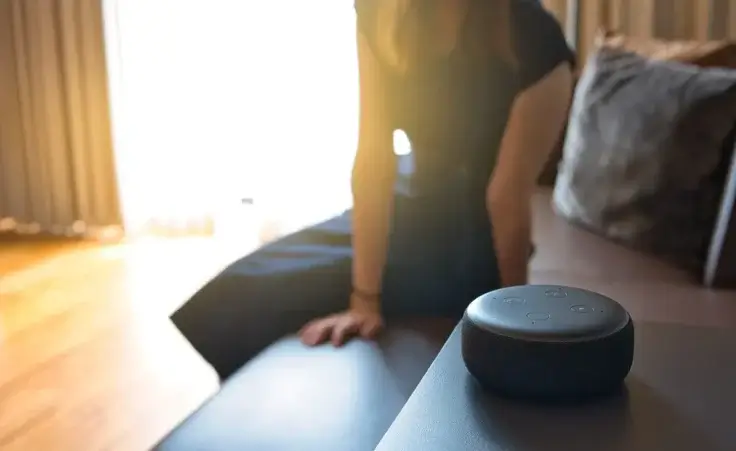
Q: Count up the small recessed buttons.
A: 4